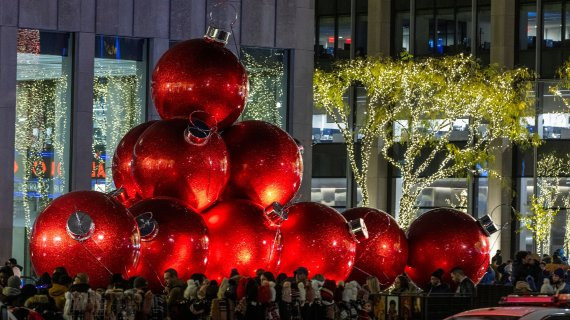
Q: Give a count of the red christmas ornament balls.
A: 10